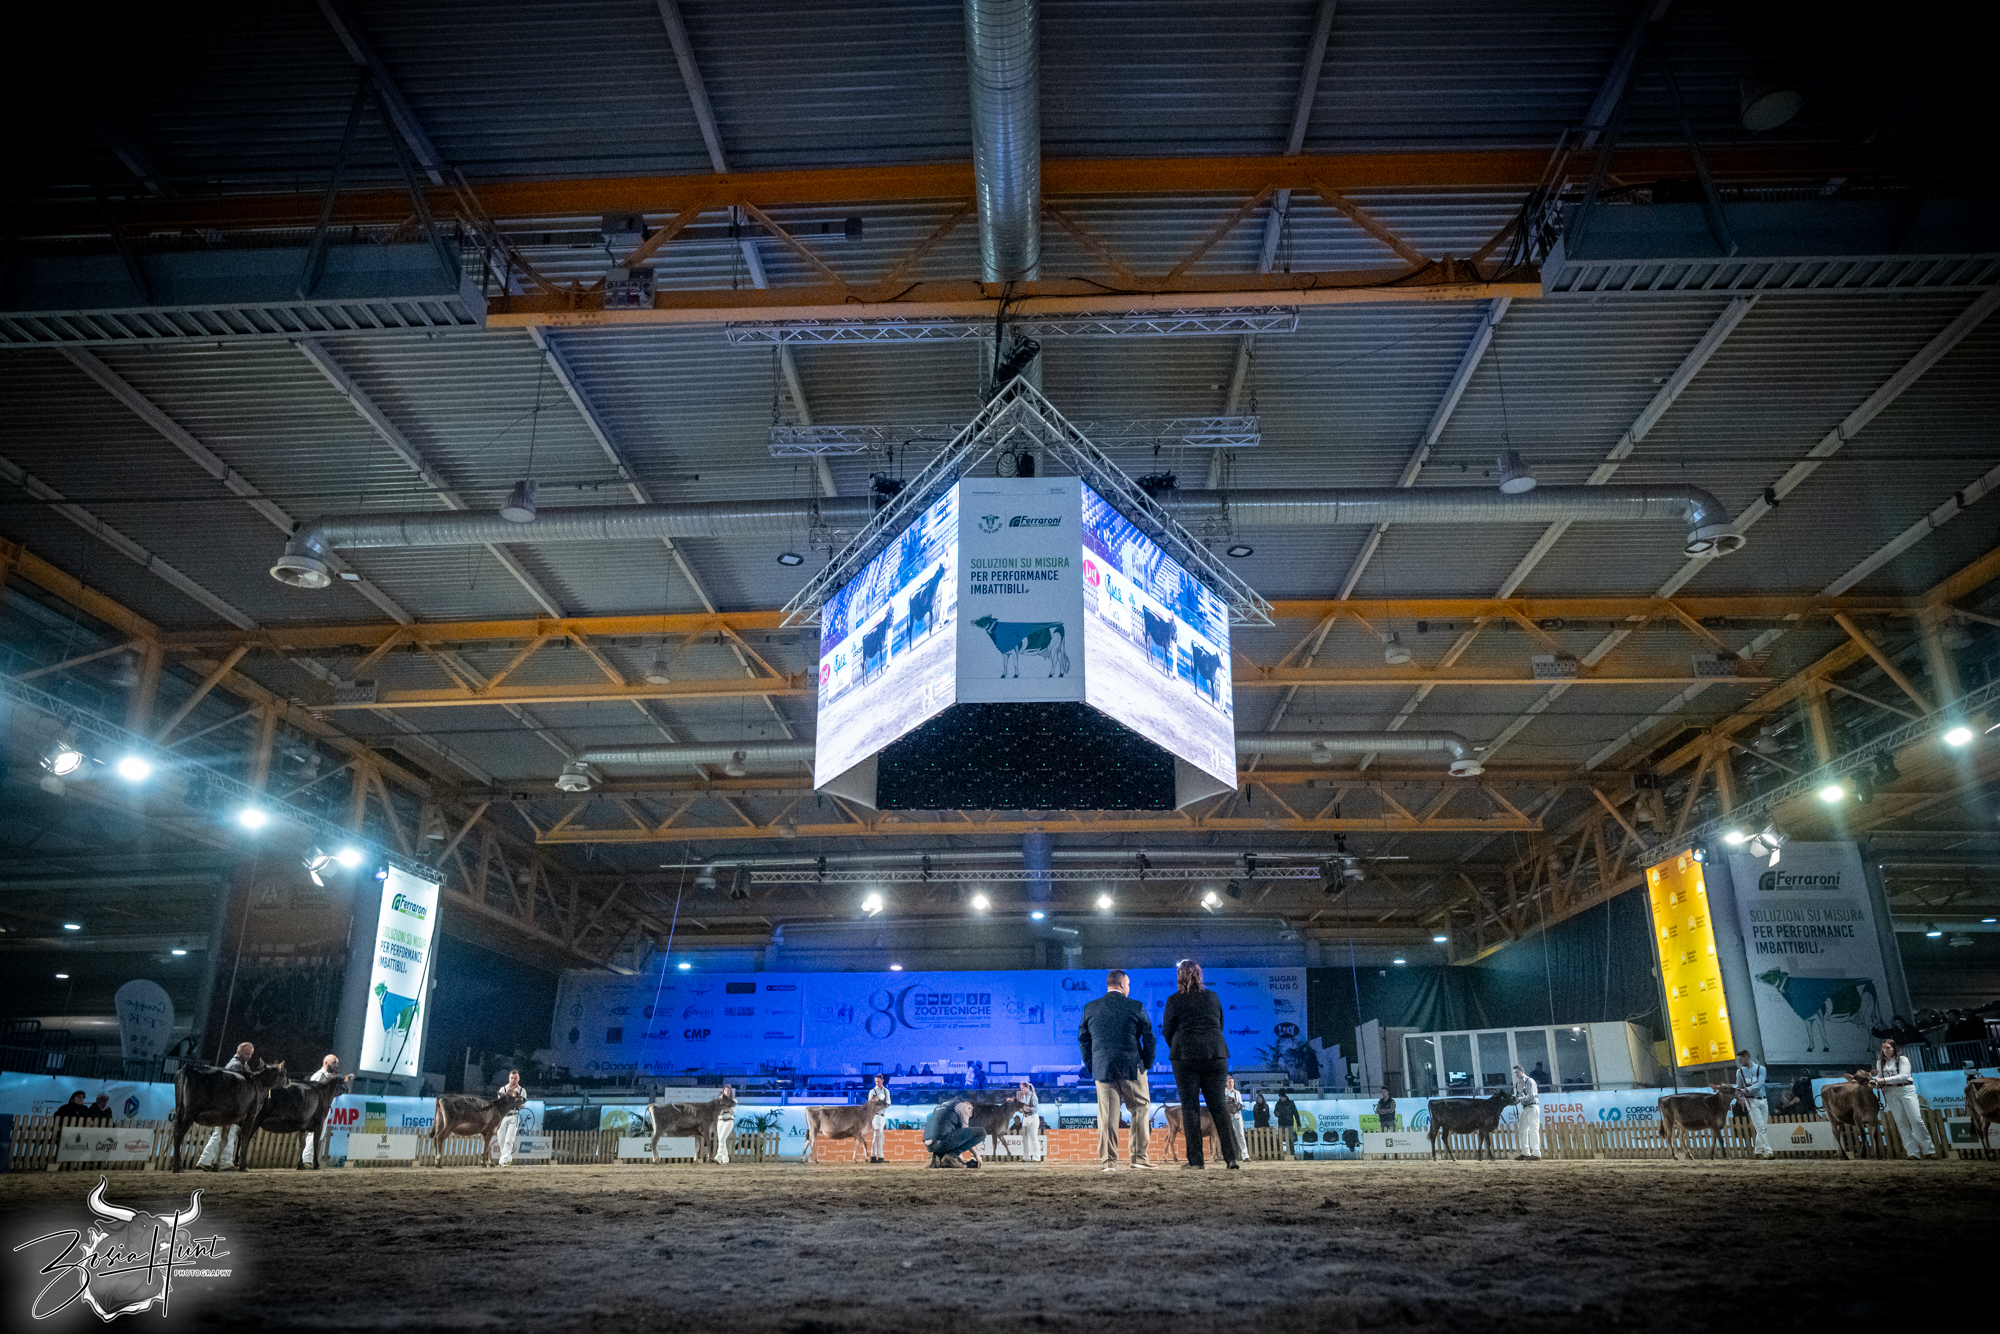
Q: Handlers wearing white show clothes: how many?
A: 10